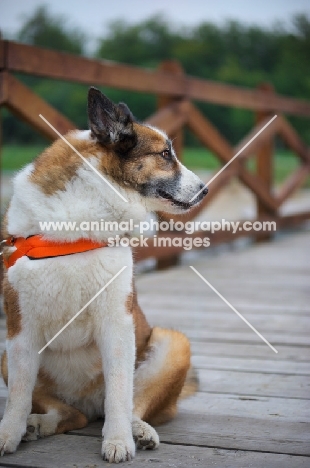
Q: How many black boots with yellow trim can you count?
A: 0